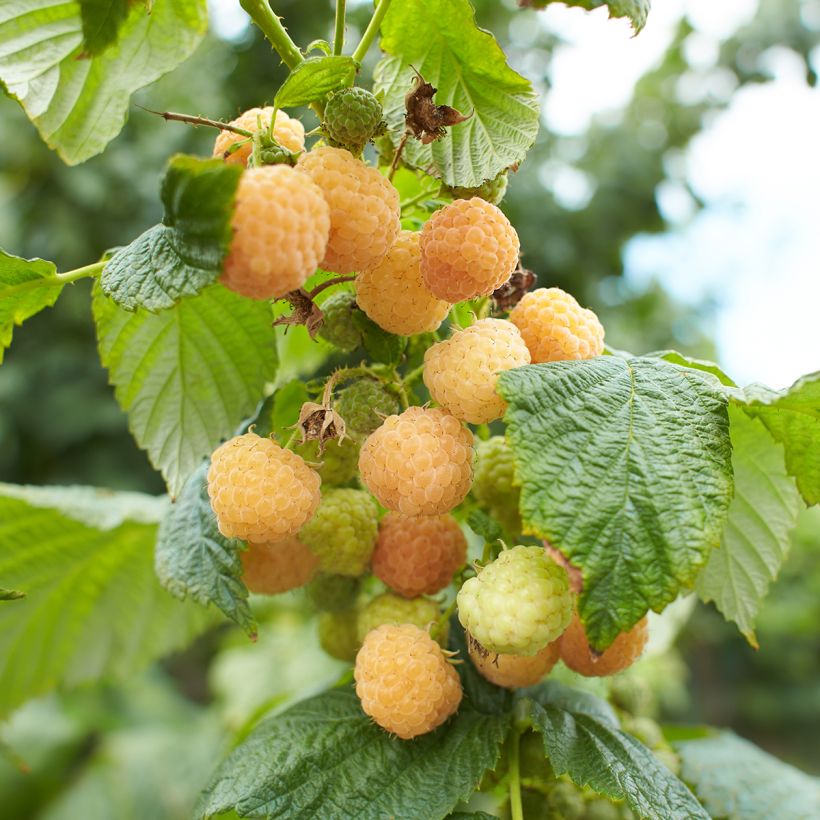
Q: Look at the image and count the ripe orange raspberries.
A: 14